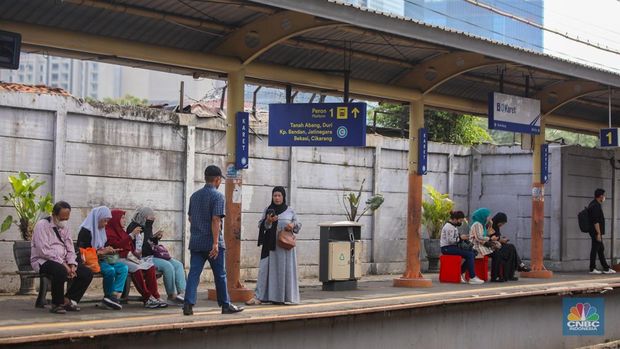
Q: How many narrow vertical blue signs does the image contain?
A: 3